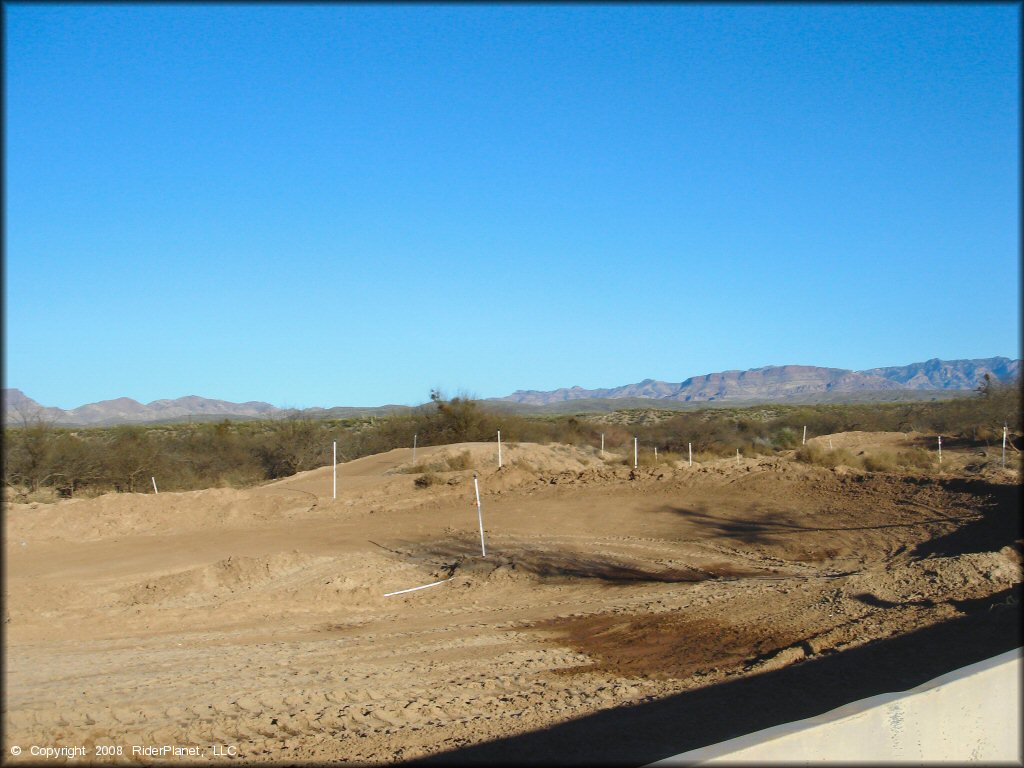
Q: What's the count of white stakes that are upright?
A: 14